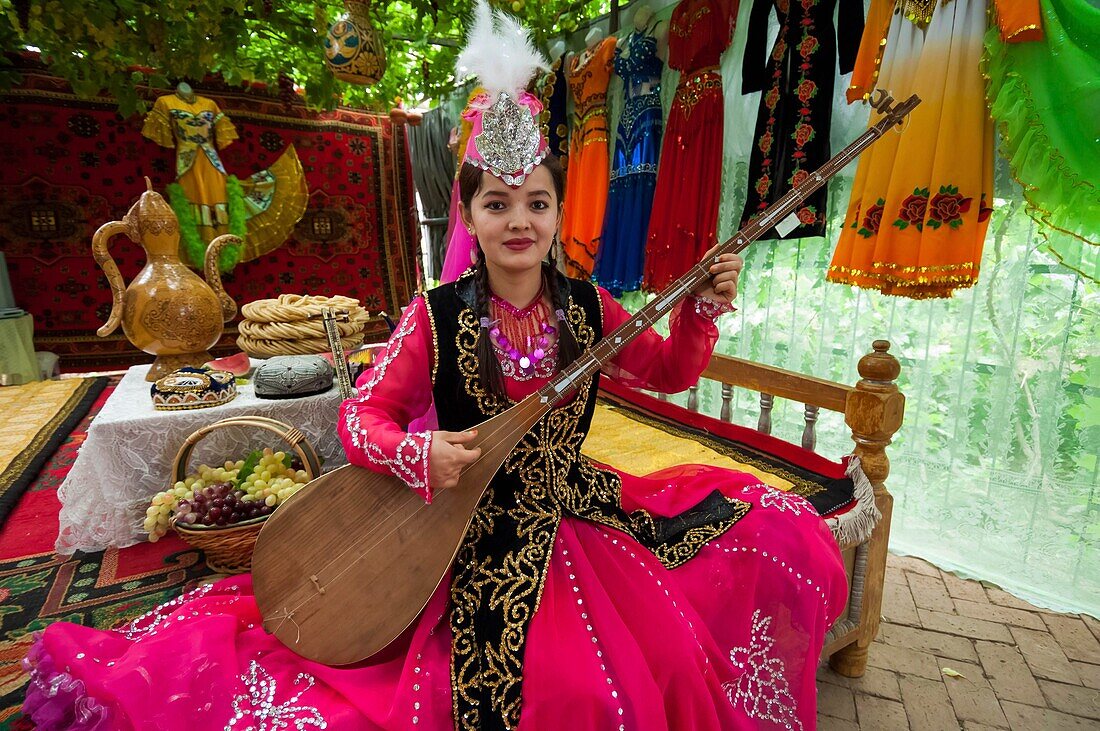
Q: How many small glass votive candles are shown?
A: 0